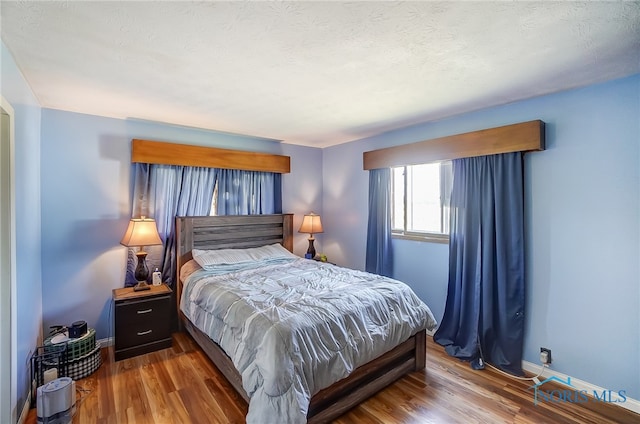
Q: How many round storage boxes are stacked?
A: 2